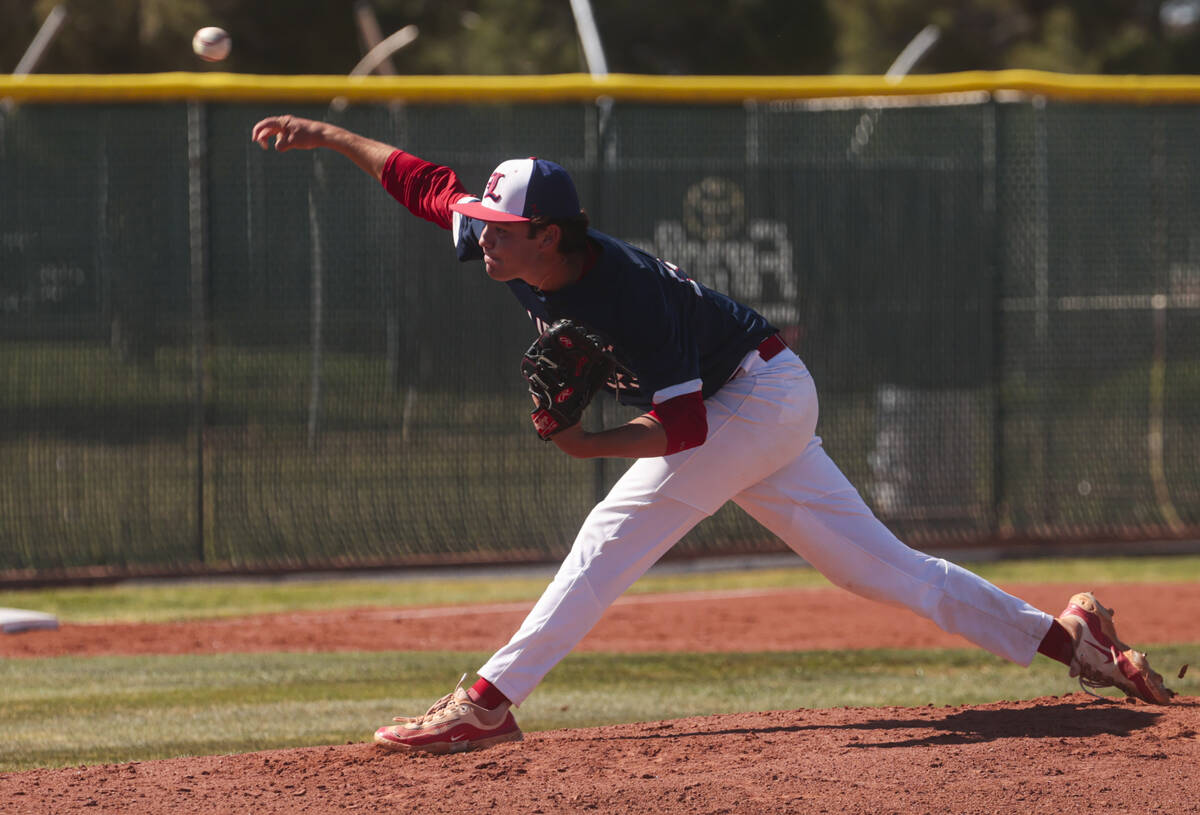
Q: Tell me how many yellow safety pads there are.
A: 1